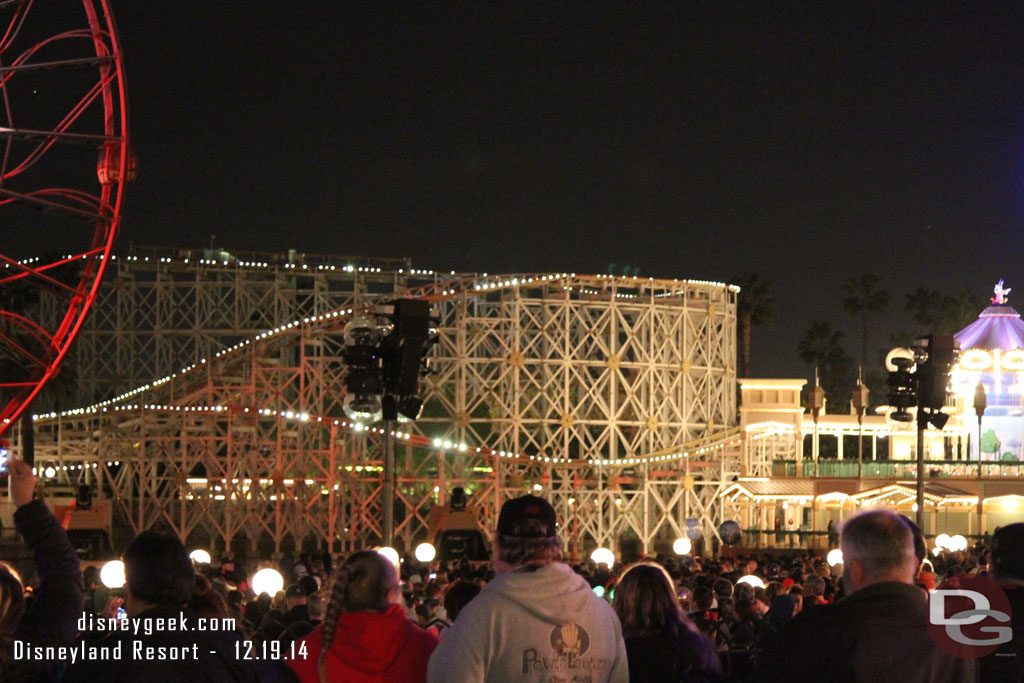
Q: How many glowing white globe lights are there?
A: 11